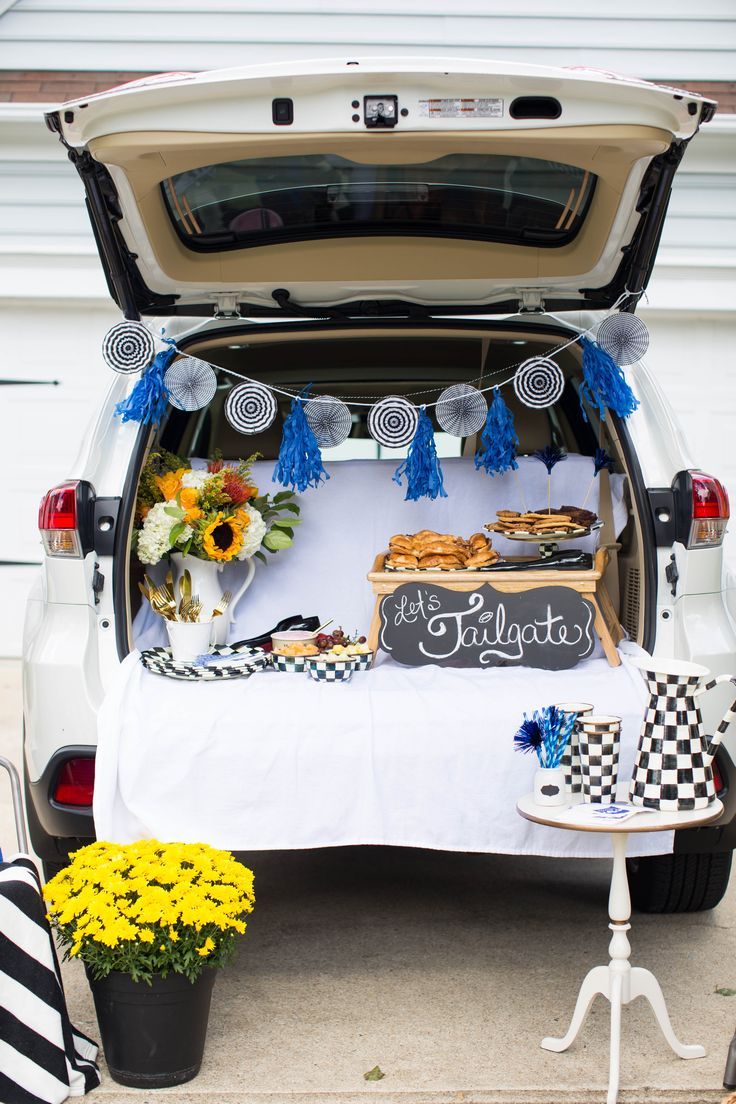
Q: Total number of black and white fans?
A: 8